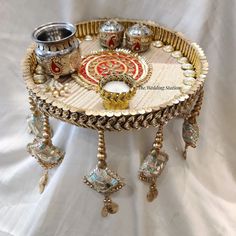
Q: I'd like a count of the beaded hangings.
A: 5